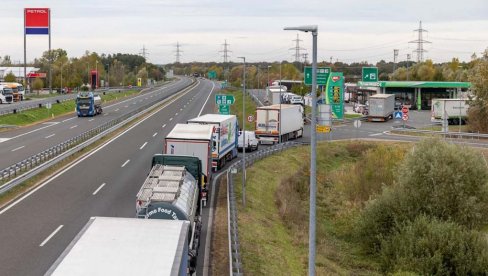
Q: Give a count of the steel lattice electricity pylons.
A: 5